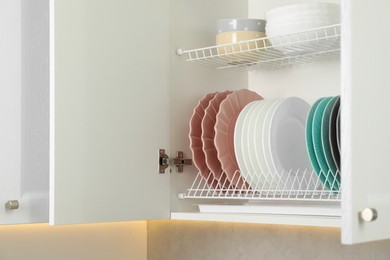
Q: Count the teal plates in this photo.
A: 3